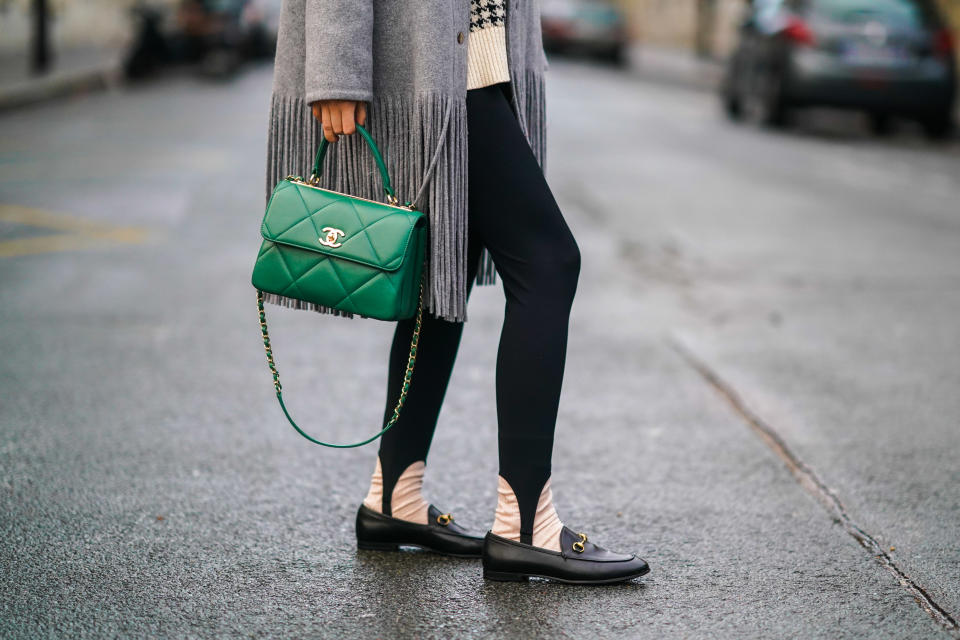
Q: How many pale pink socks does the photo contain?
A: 2